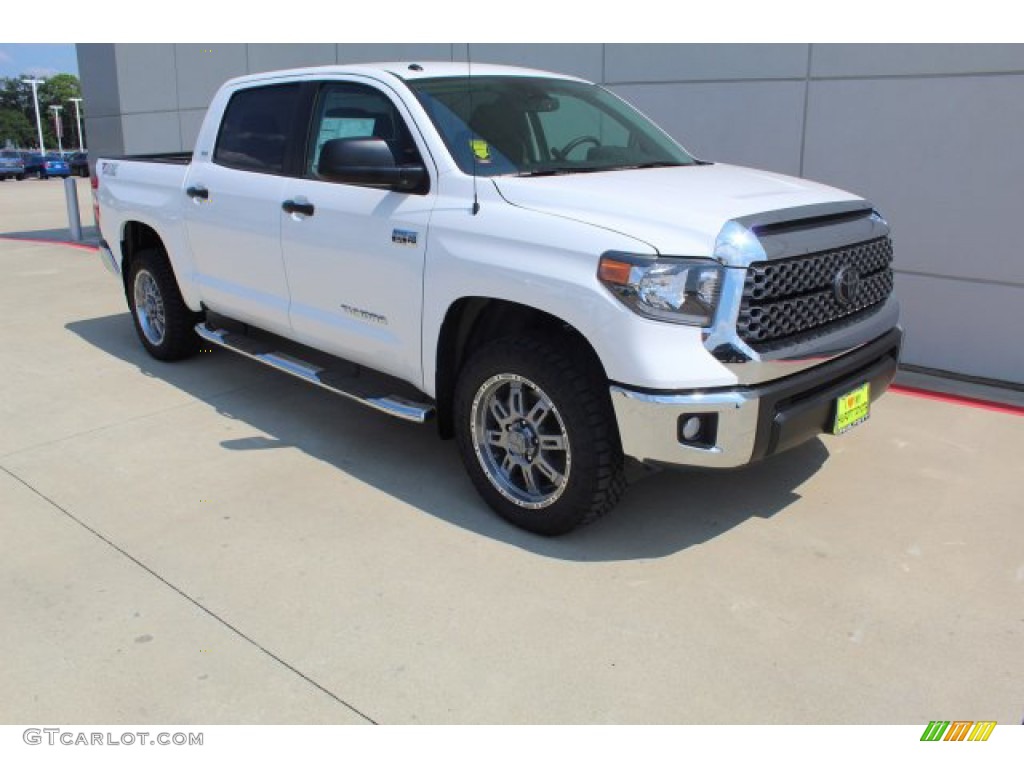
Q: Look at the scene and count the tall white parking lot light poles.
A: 3